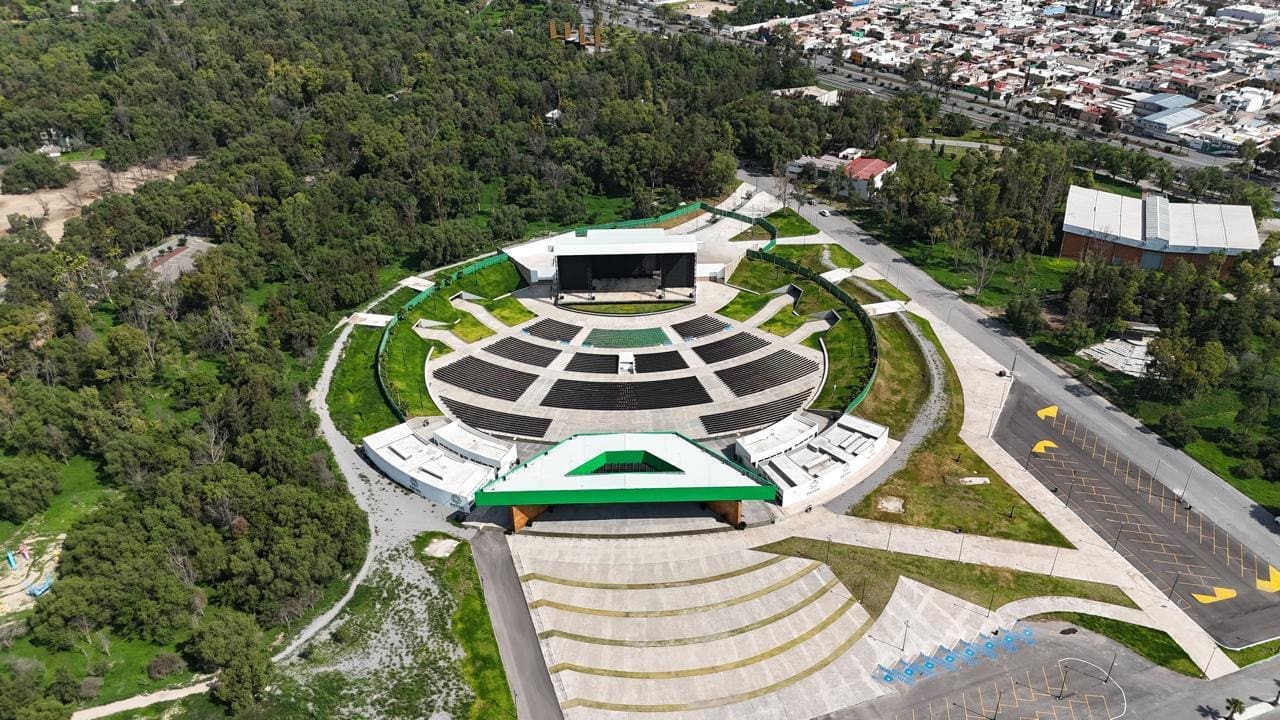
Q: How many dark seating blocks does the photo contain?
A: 11